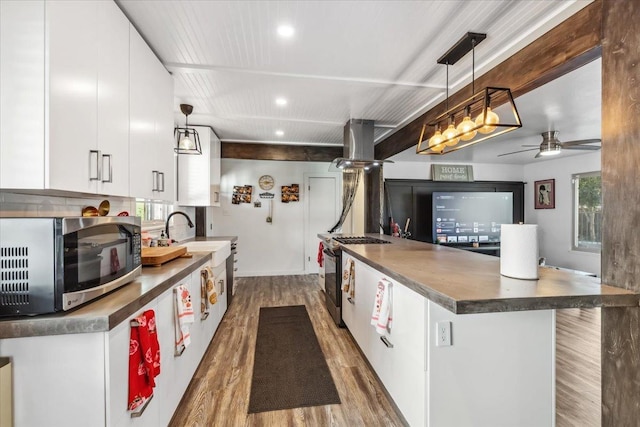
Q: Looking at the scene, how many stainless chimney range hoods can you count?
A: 1